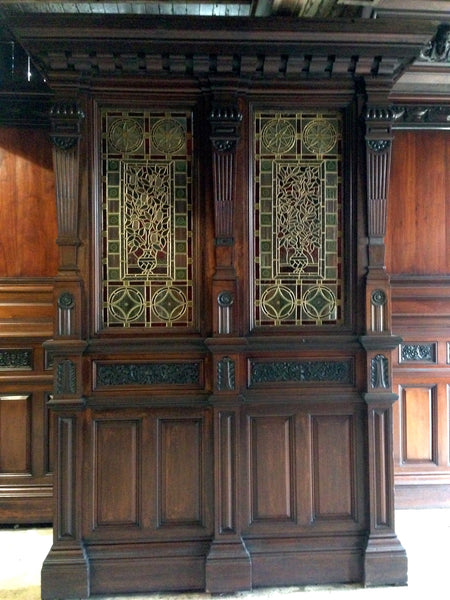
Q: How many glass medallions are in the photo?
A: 8